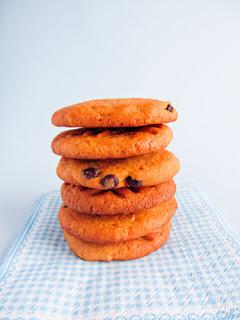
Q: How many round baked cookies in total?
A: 6